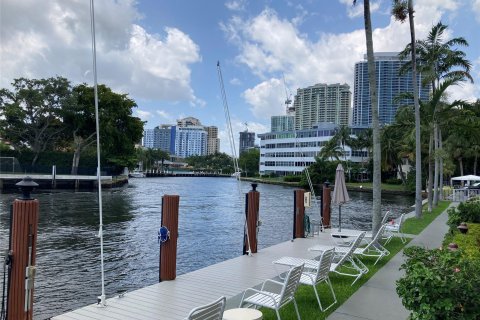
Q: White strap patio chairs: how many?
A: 7